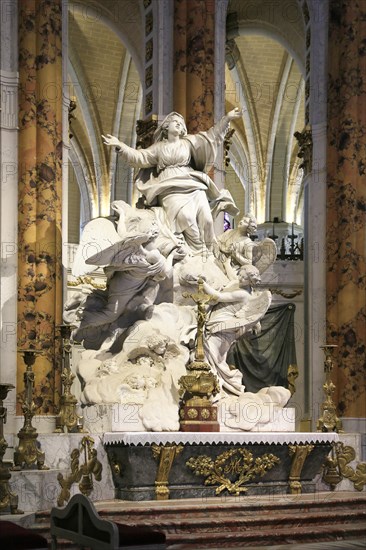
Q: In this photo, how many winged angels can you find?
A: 3